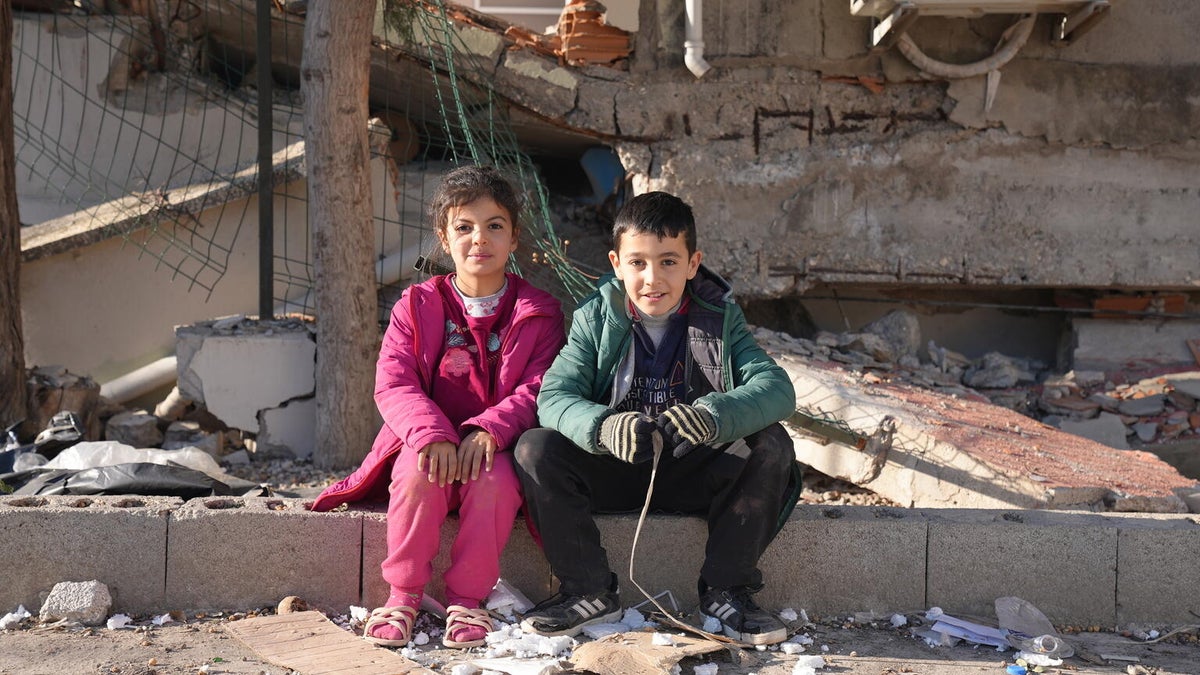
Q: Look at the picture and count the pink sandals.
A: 2